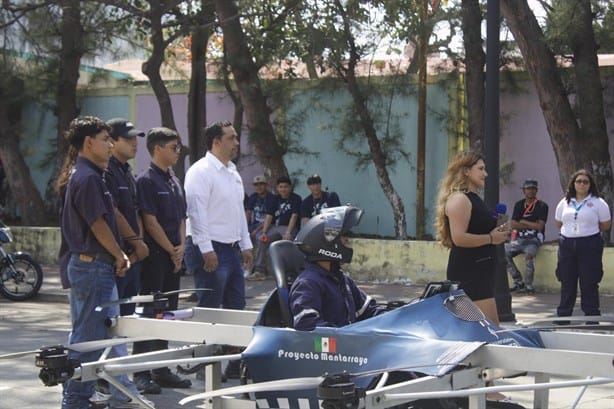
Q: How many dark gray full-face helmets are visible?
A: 1